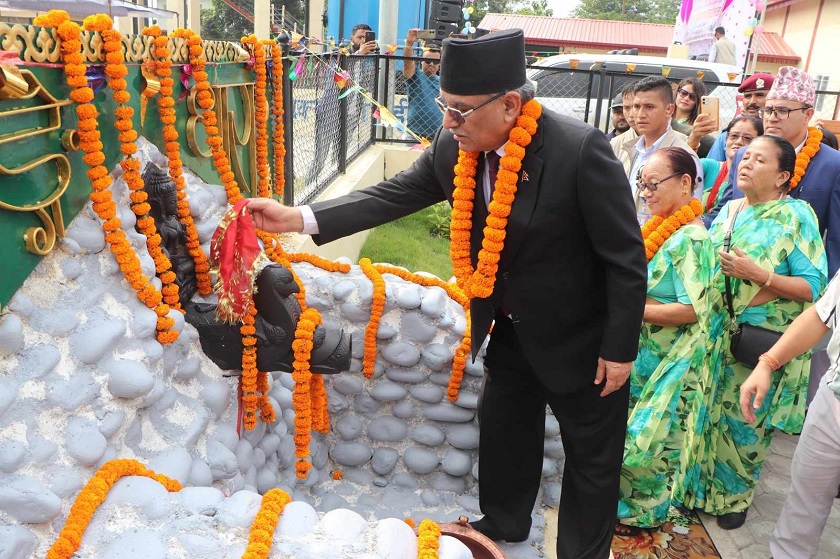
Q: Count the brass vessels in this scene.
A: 1